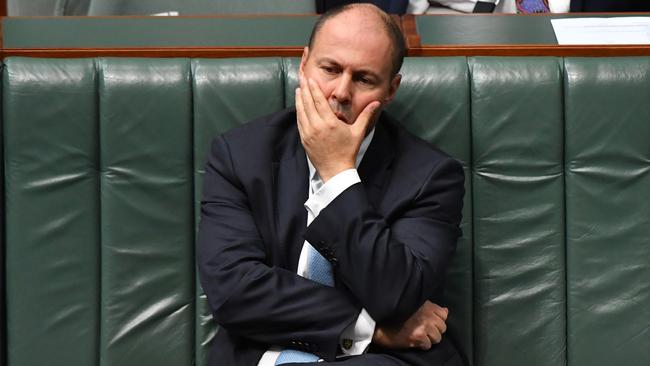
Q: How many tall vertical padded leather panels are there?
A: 7